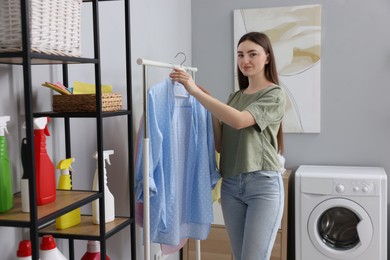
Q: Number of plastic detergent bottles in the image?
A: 7